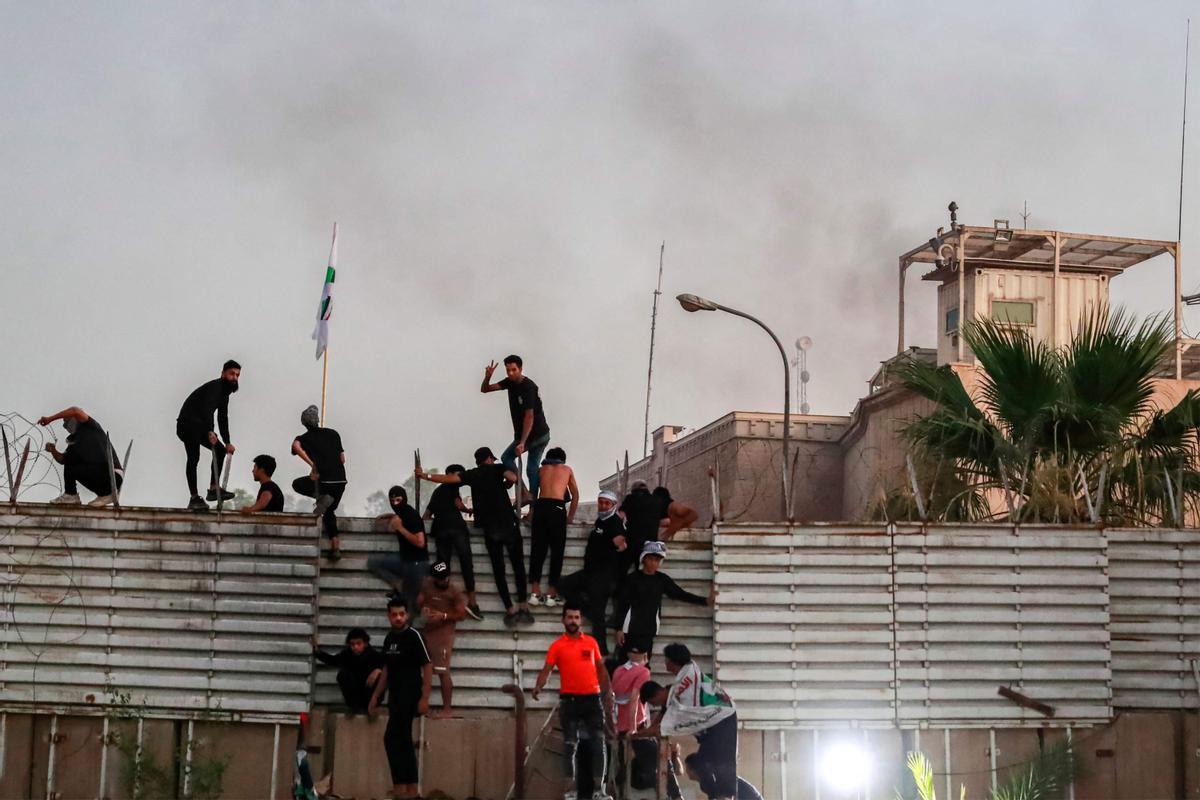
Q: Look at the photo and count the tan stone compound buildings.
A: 1